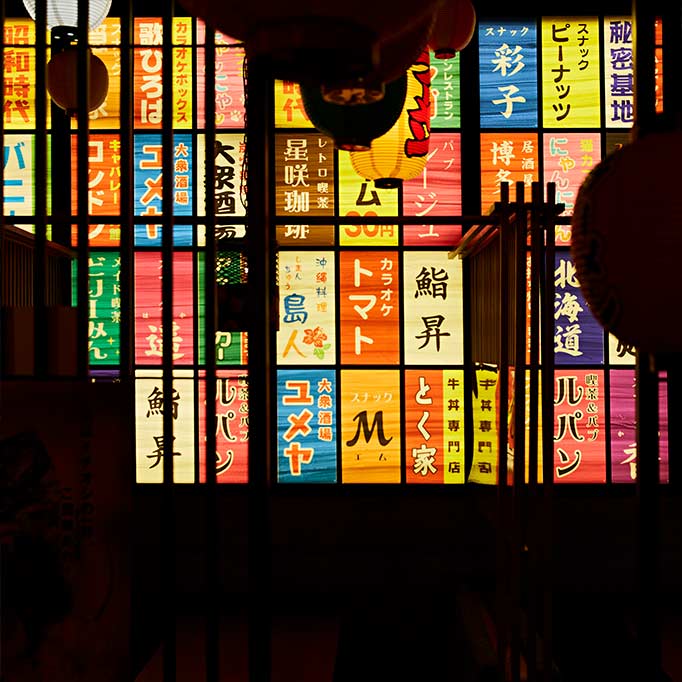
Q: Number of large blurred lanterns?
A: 2